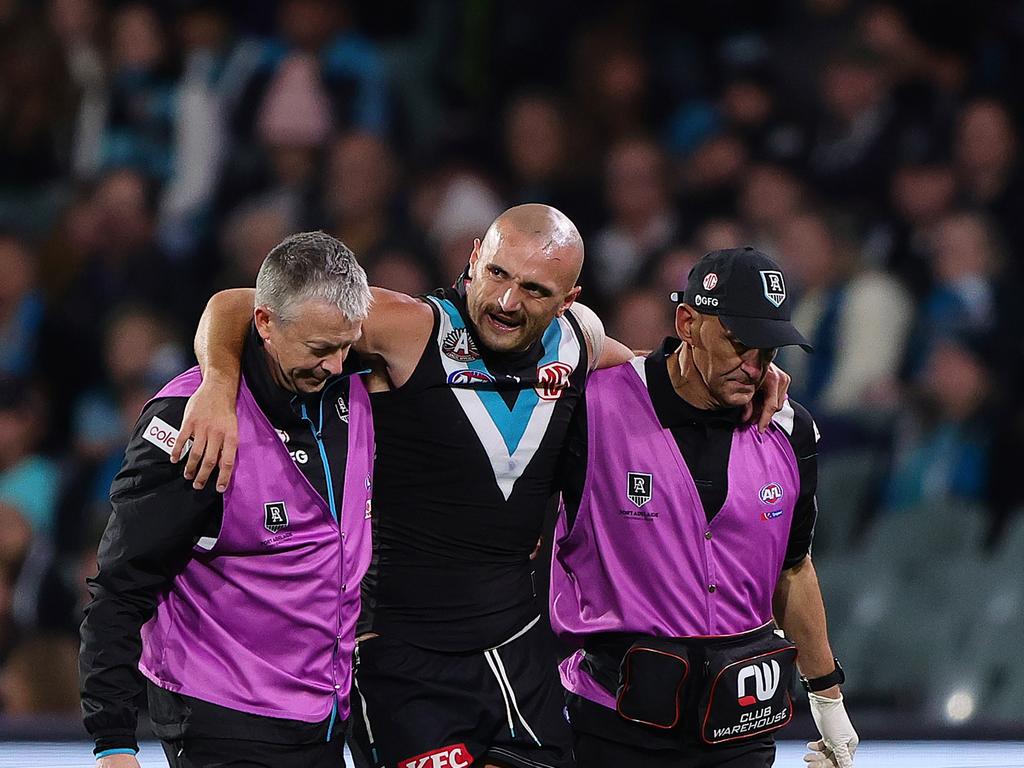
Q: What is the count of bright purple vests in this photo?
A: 2